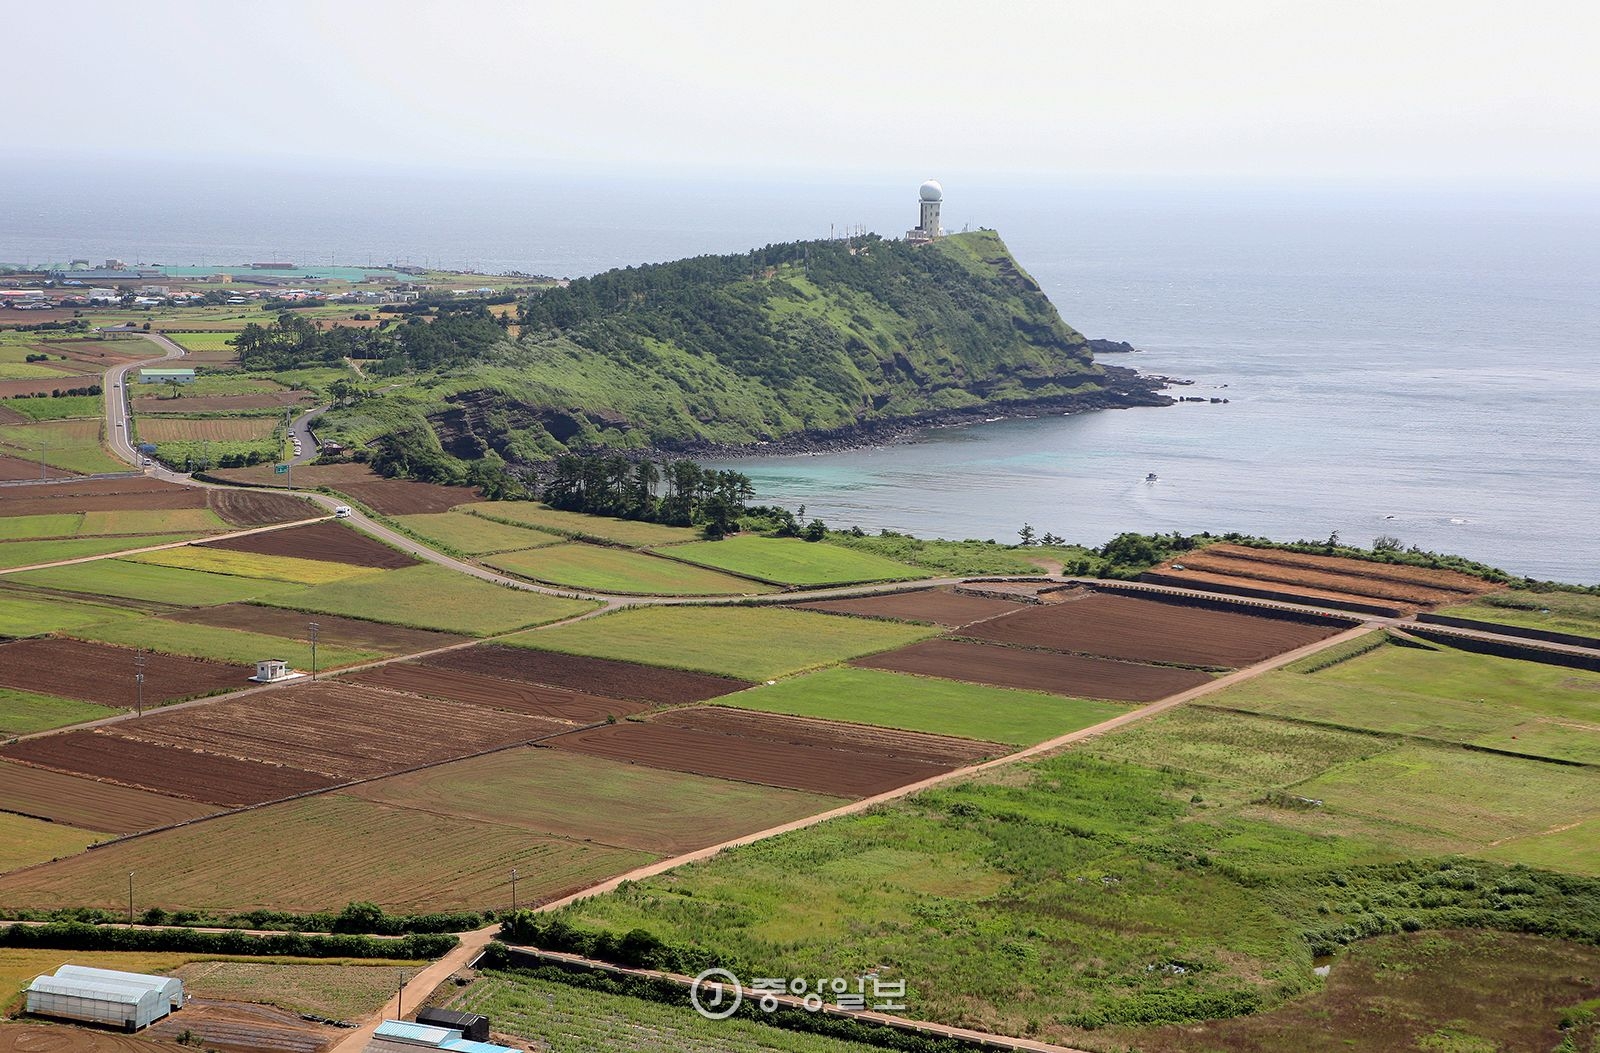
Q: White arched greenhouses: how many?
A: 2